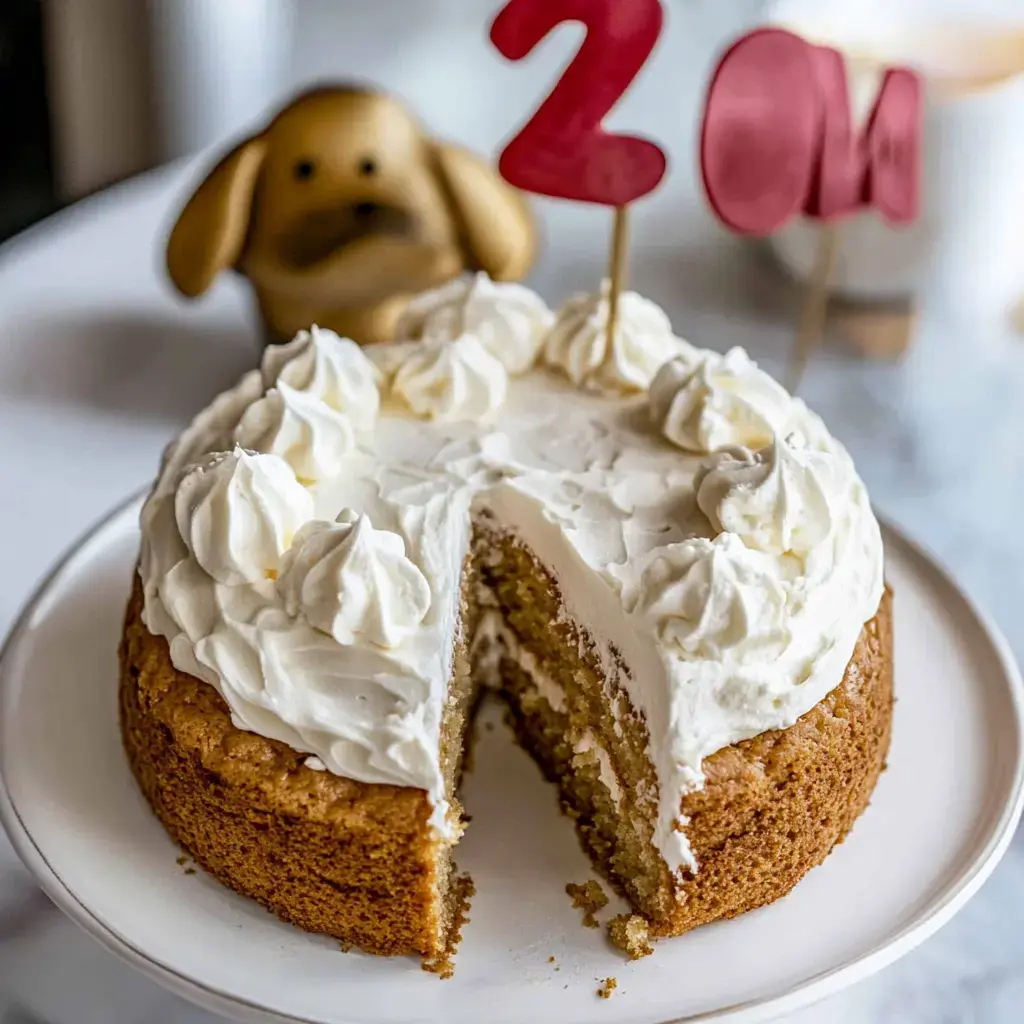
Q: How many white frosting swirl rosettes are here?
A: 10